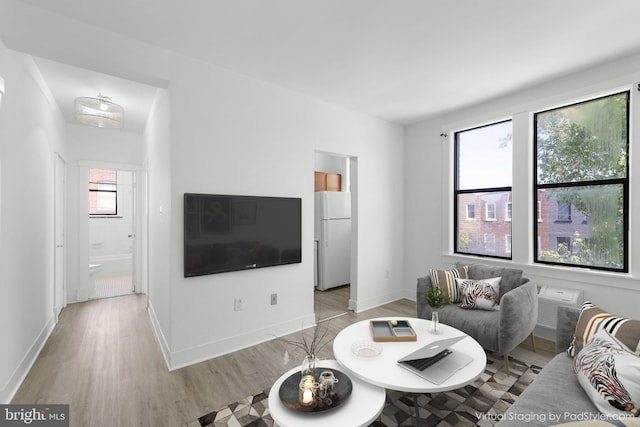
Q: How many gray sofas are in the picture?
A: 2